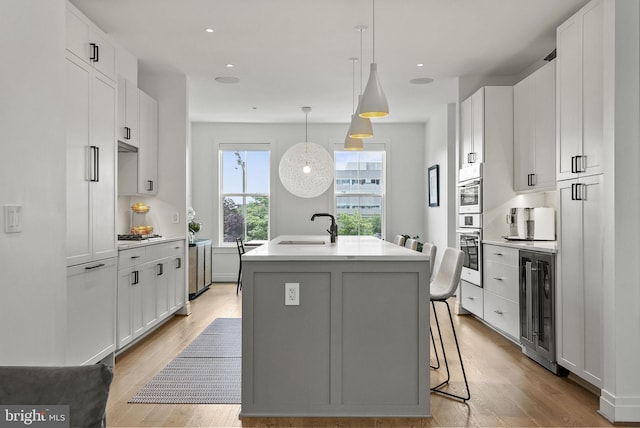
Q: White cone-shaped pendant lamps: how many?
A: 3